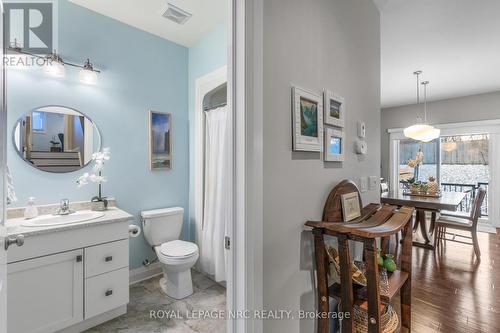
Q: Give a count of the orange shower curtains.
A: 0